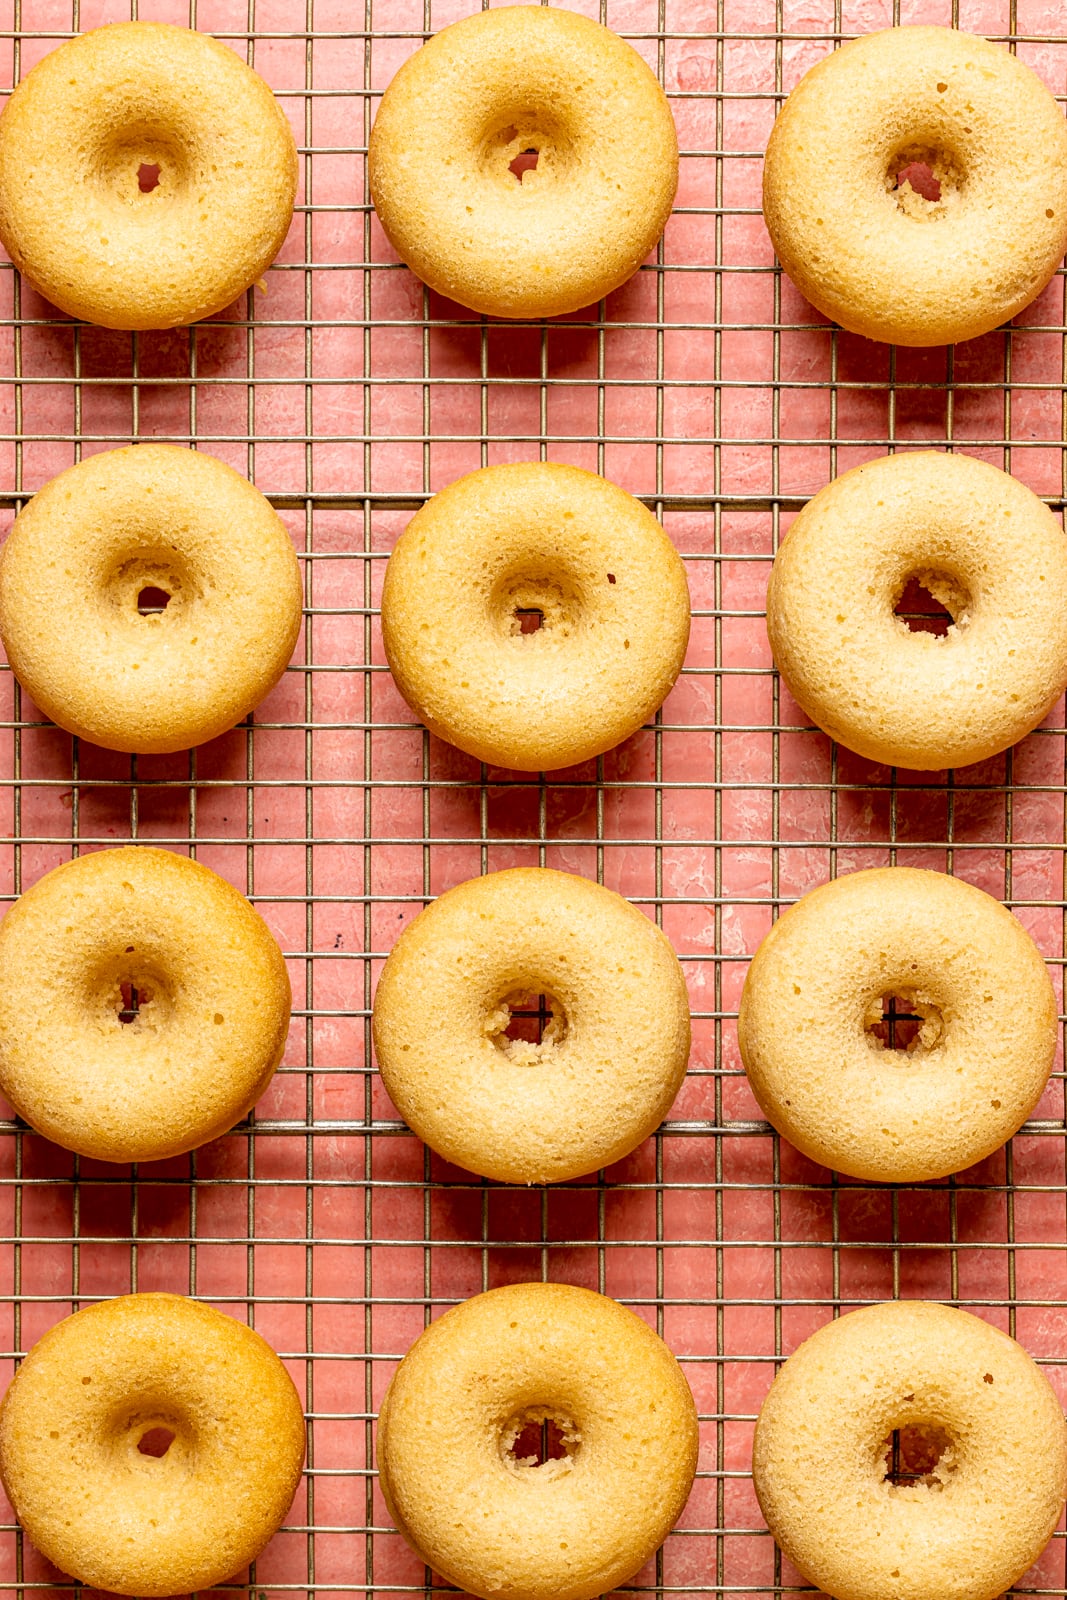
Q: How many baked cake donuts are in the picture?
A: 12